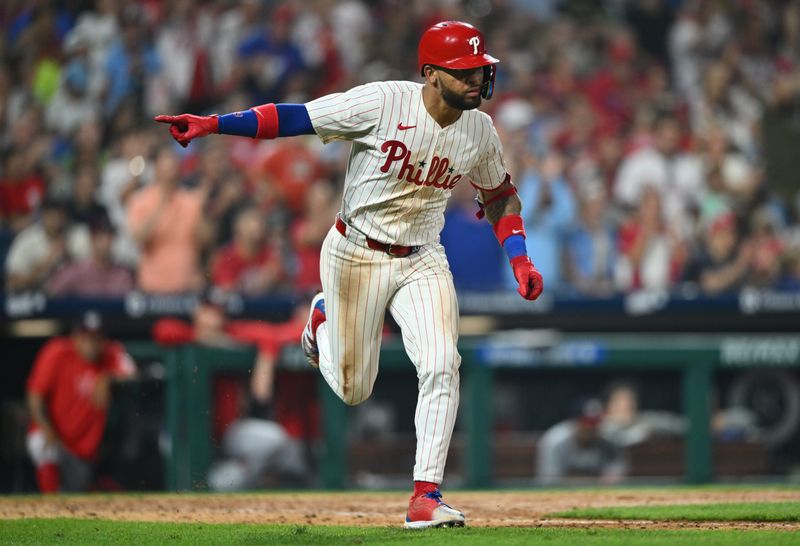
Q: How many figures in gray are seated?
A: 2